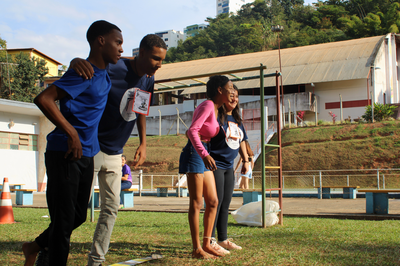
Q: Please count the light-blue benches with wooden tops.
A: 7